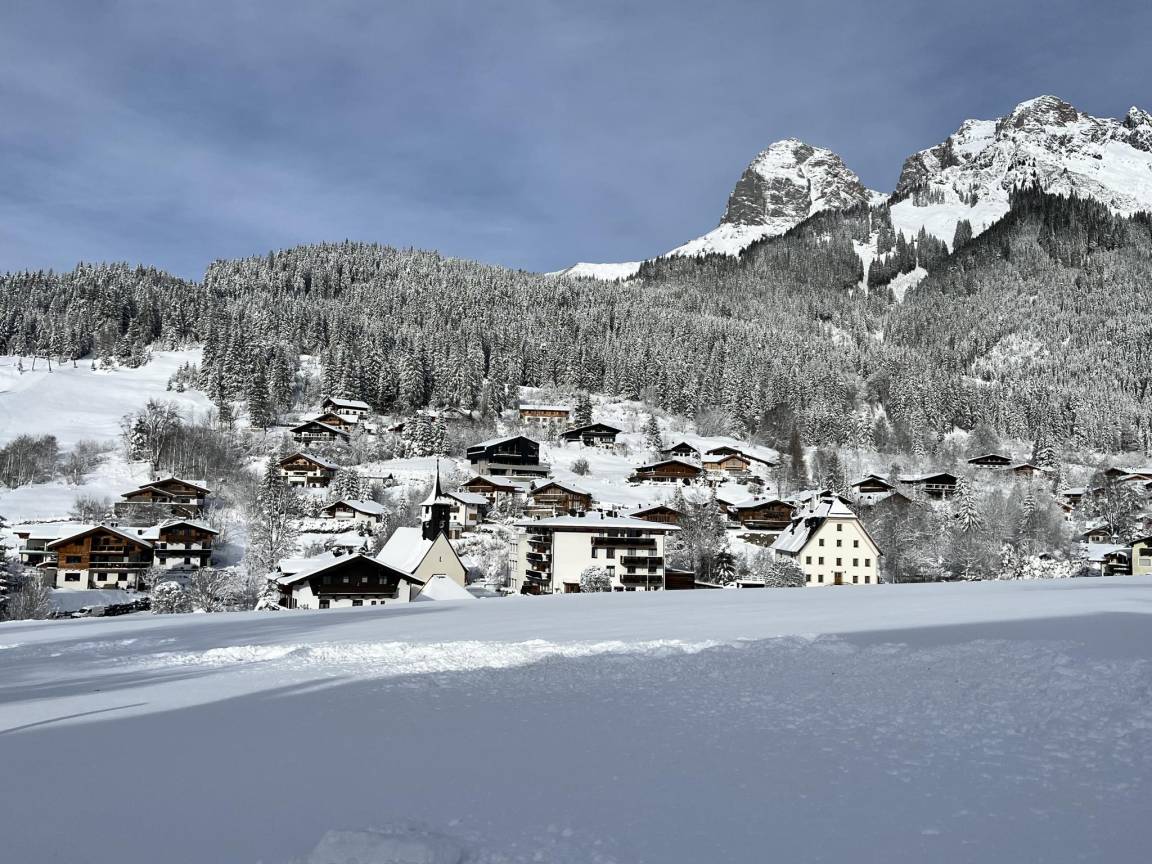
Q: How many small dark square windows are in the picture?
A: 13